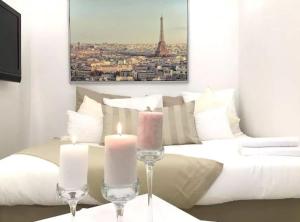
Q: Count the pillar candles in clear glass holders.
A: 3